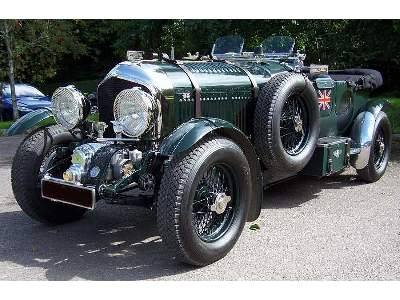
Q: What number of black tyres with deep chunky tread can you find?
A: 4